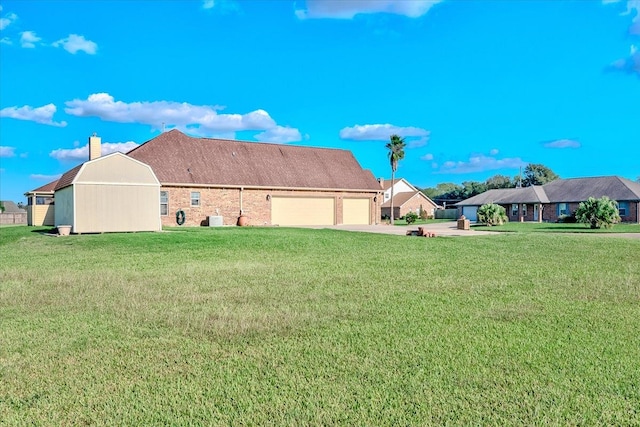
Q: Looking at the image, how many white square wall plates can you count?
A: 0